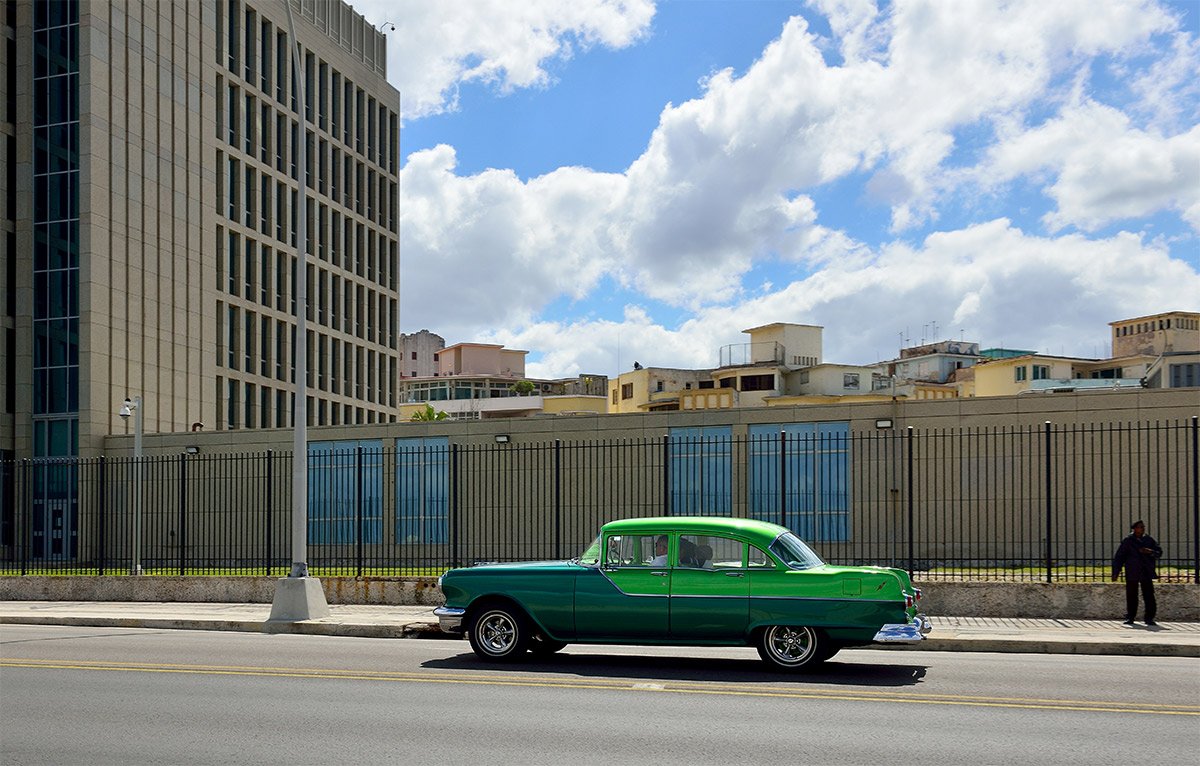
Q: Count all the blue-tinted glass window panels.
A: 4